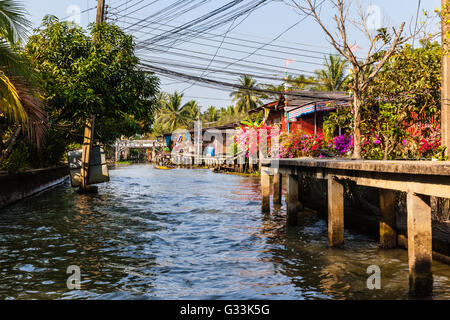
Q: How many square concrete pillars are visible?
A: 6